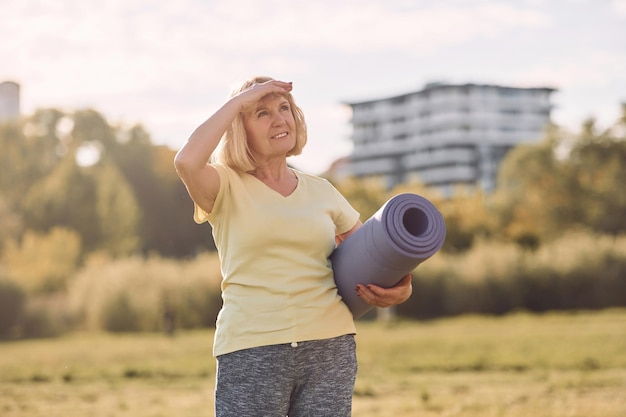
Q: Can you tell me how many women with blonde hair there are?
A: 1